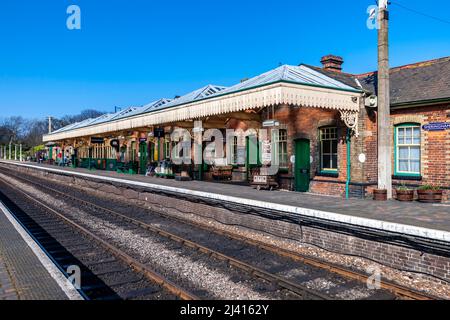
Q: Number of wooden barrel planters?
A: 3